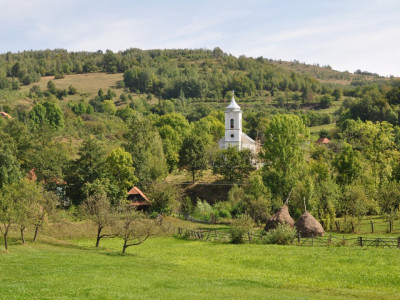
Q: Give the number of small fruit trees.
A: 5